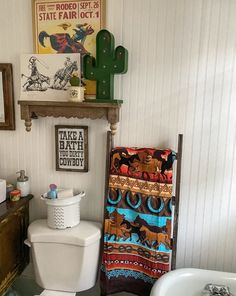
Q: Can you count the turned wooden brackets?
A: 2